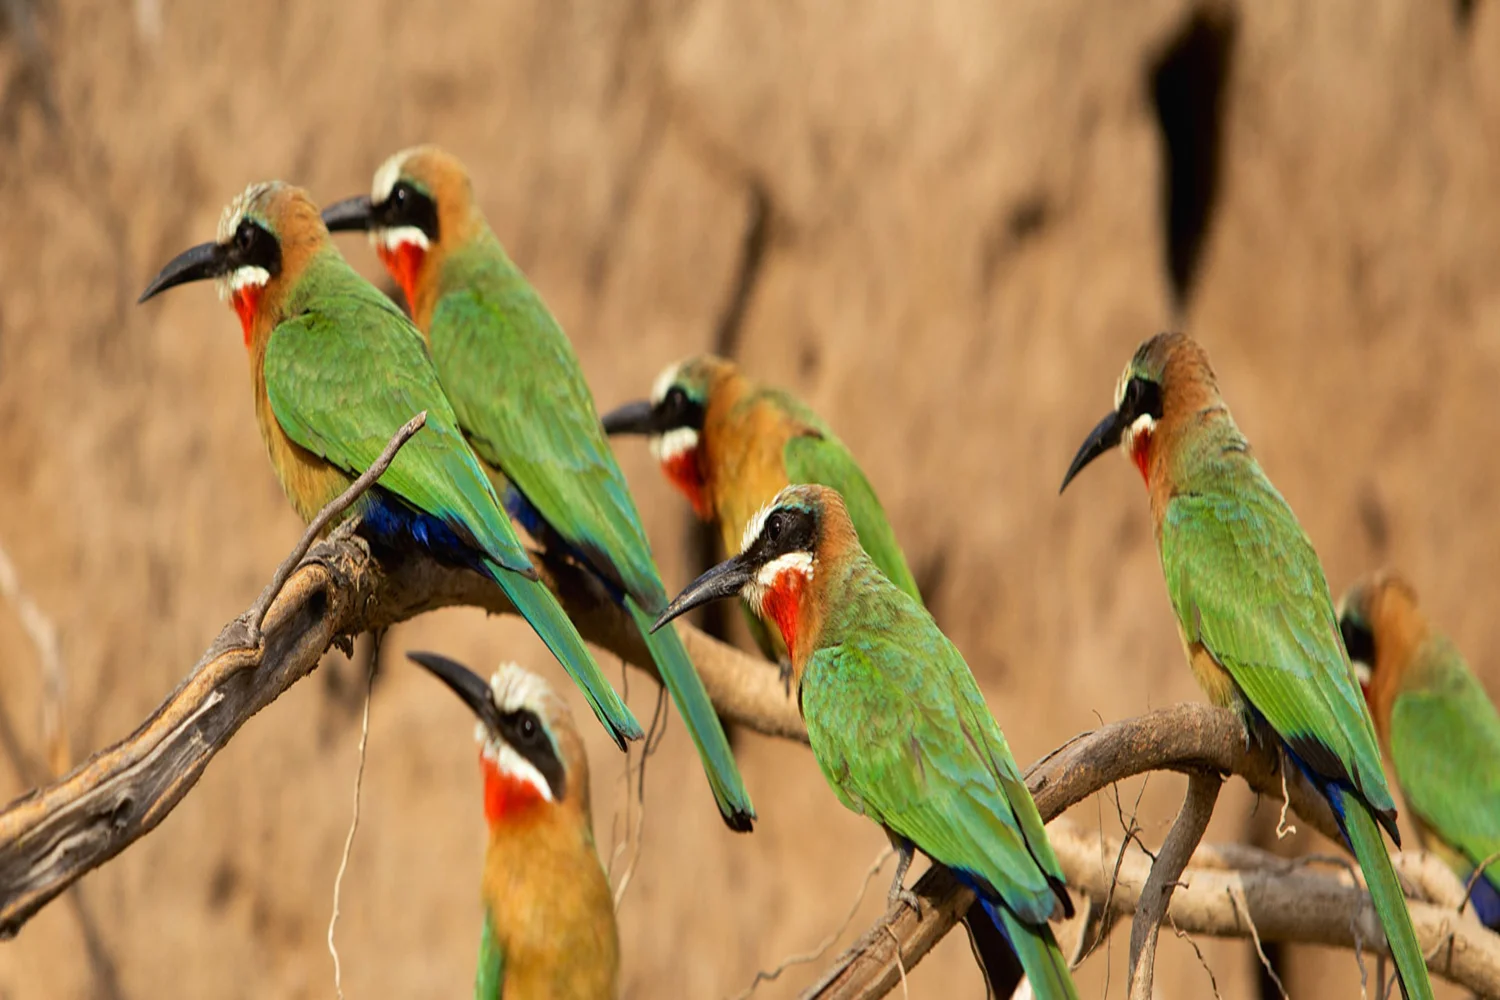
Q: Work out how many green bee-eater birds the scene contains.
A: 7